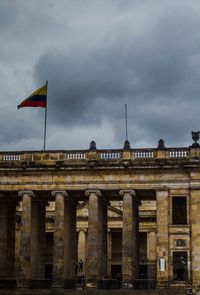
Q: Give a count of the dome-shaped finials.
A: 3